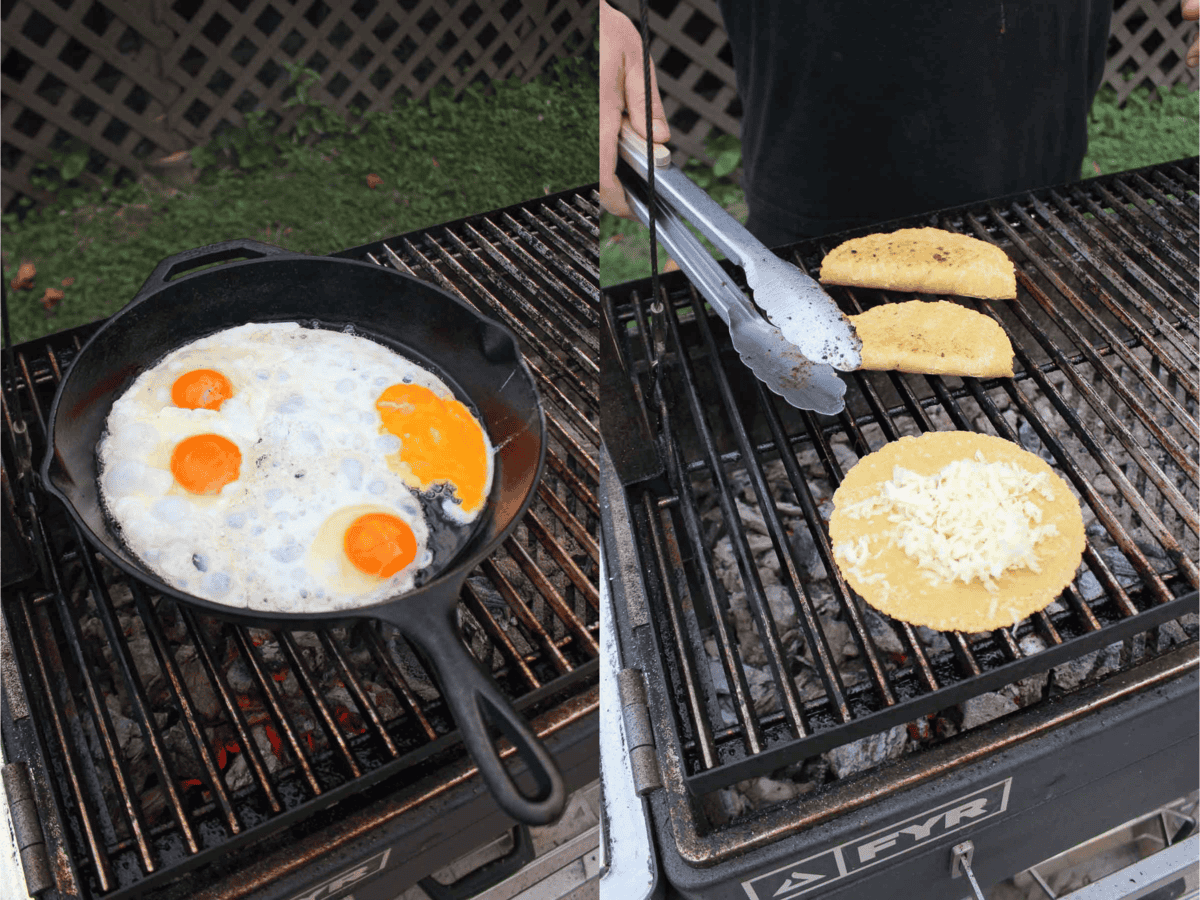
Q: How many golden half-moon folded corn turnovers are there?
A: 2